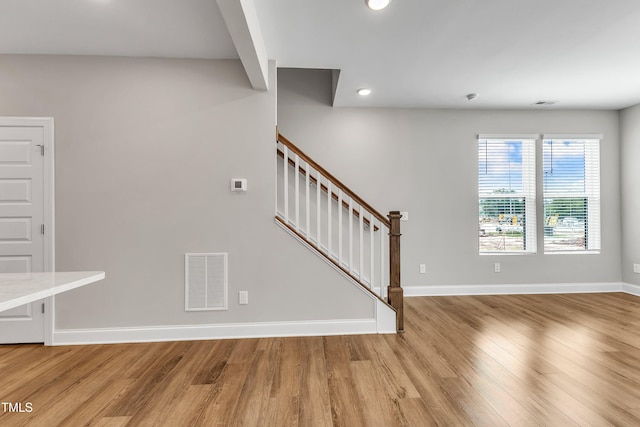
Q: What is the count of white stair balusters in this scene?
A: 10